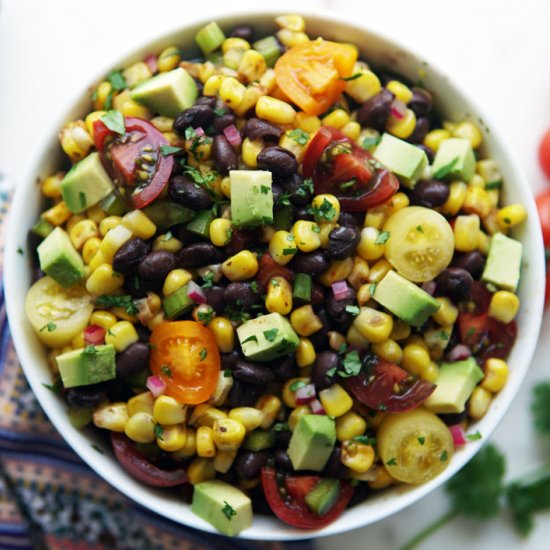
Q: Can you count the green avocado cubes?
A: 13